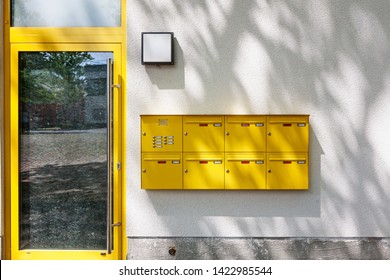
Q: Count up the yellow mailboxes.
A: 7